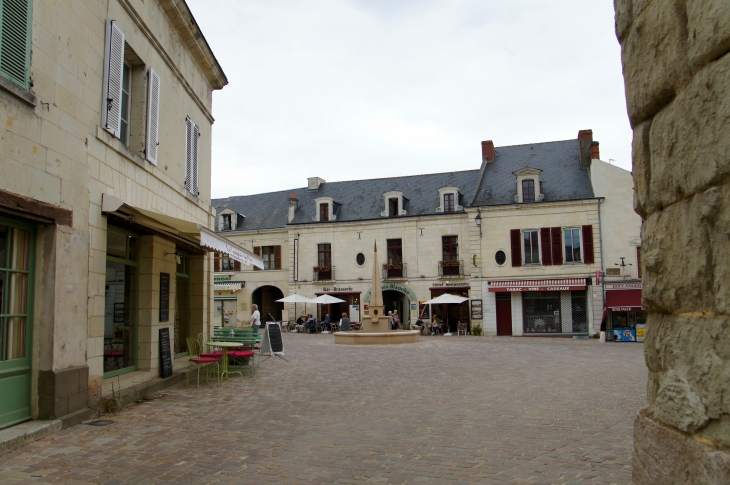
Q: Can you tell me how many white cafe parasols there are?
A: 3